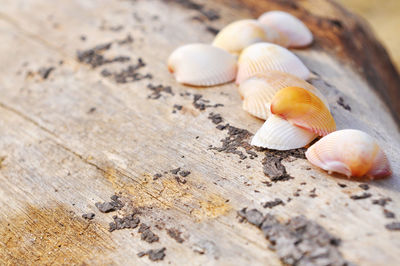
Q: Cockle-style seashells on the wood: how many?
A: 8